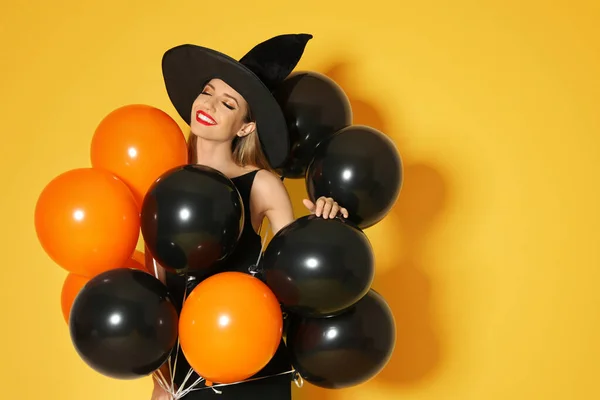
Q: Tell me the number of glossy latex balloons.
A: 10